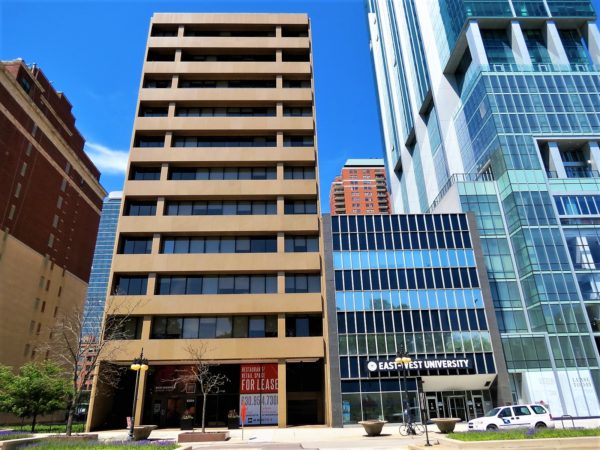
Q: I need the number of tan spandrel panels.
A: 11